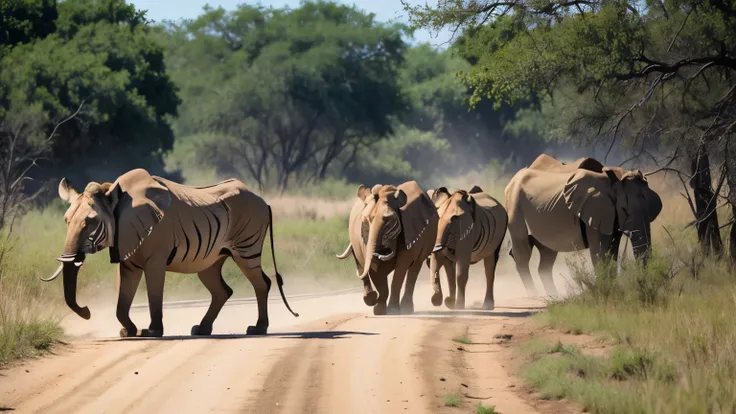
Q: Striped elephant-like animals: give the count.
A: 2